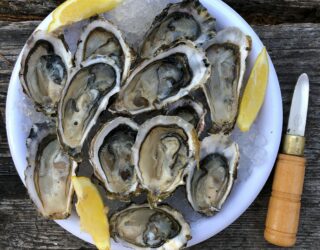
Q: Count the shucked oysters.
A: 12